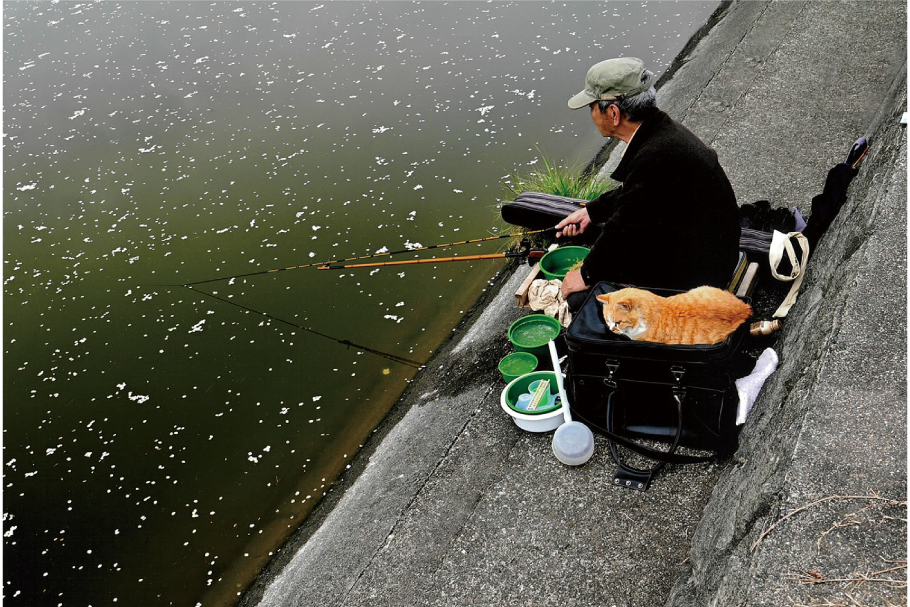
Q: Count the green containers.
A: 4